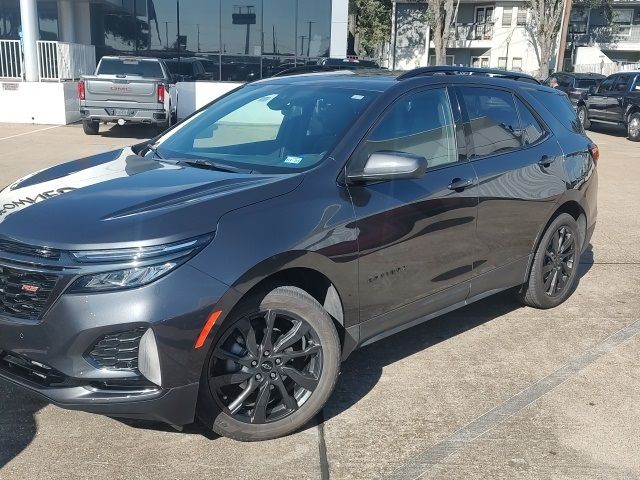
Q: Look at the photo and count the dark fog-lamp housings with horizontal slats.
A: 1